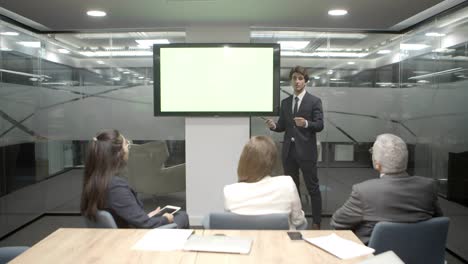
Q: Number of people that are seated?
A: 3